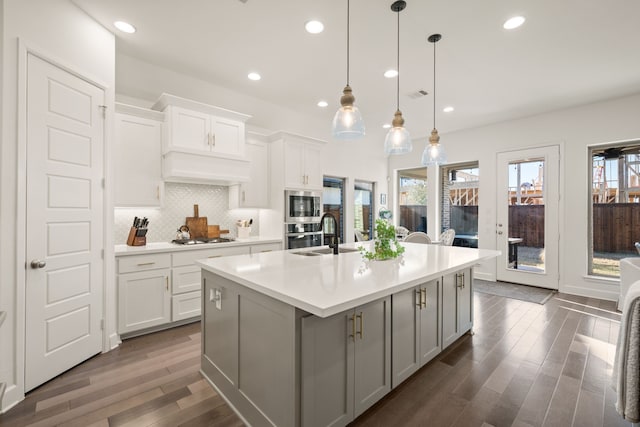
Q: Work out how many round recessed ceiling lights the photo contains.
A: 8